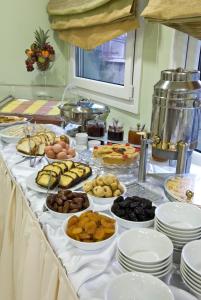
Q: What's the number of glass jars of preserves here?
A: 3